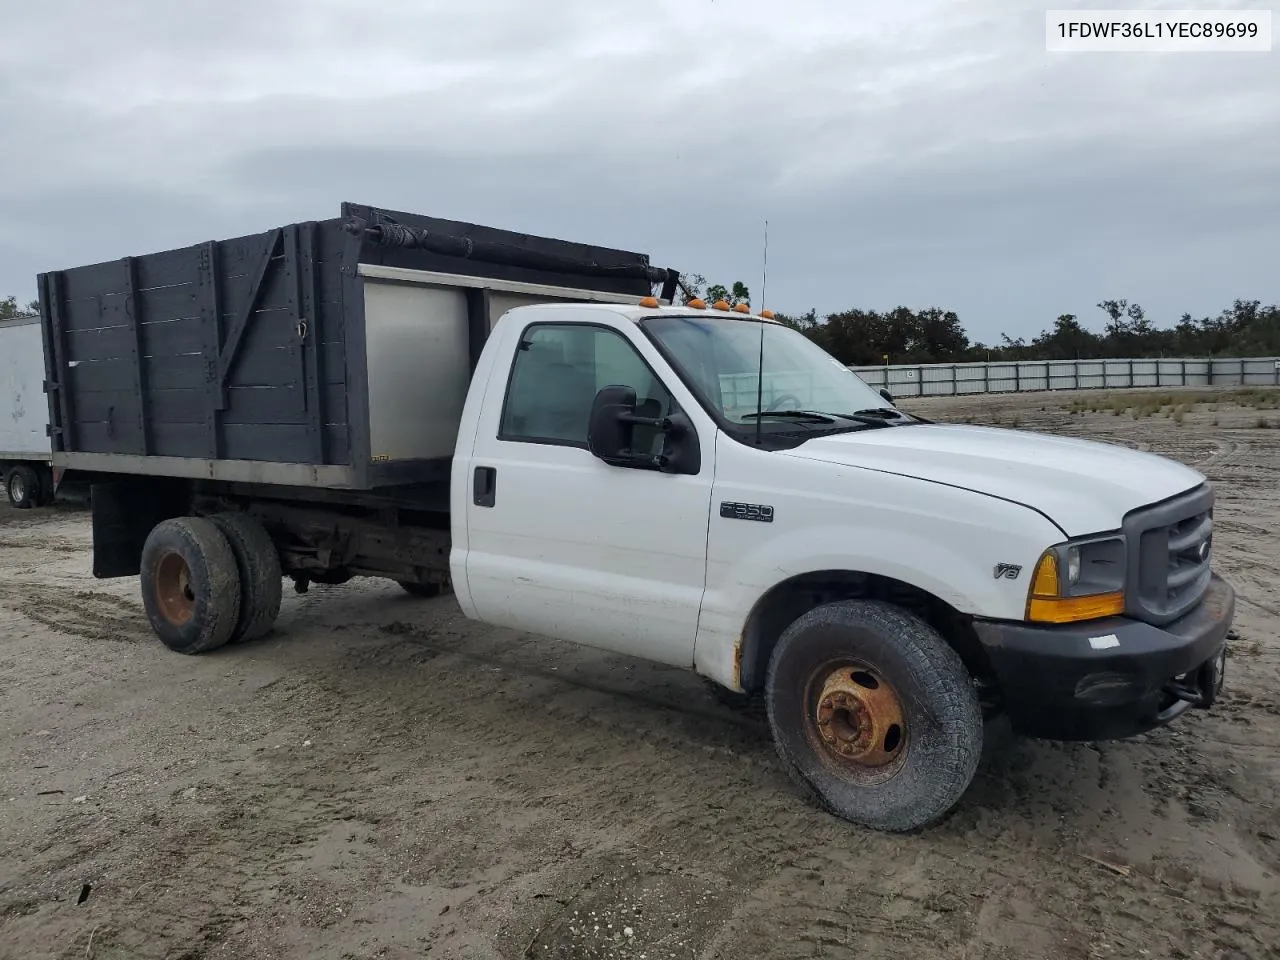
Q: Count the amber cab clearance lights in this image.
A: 5